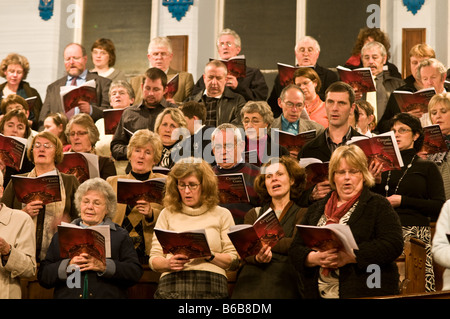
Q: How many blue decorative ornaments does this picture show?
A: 3